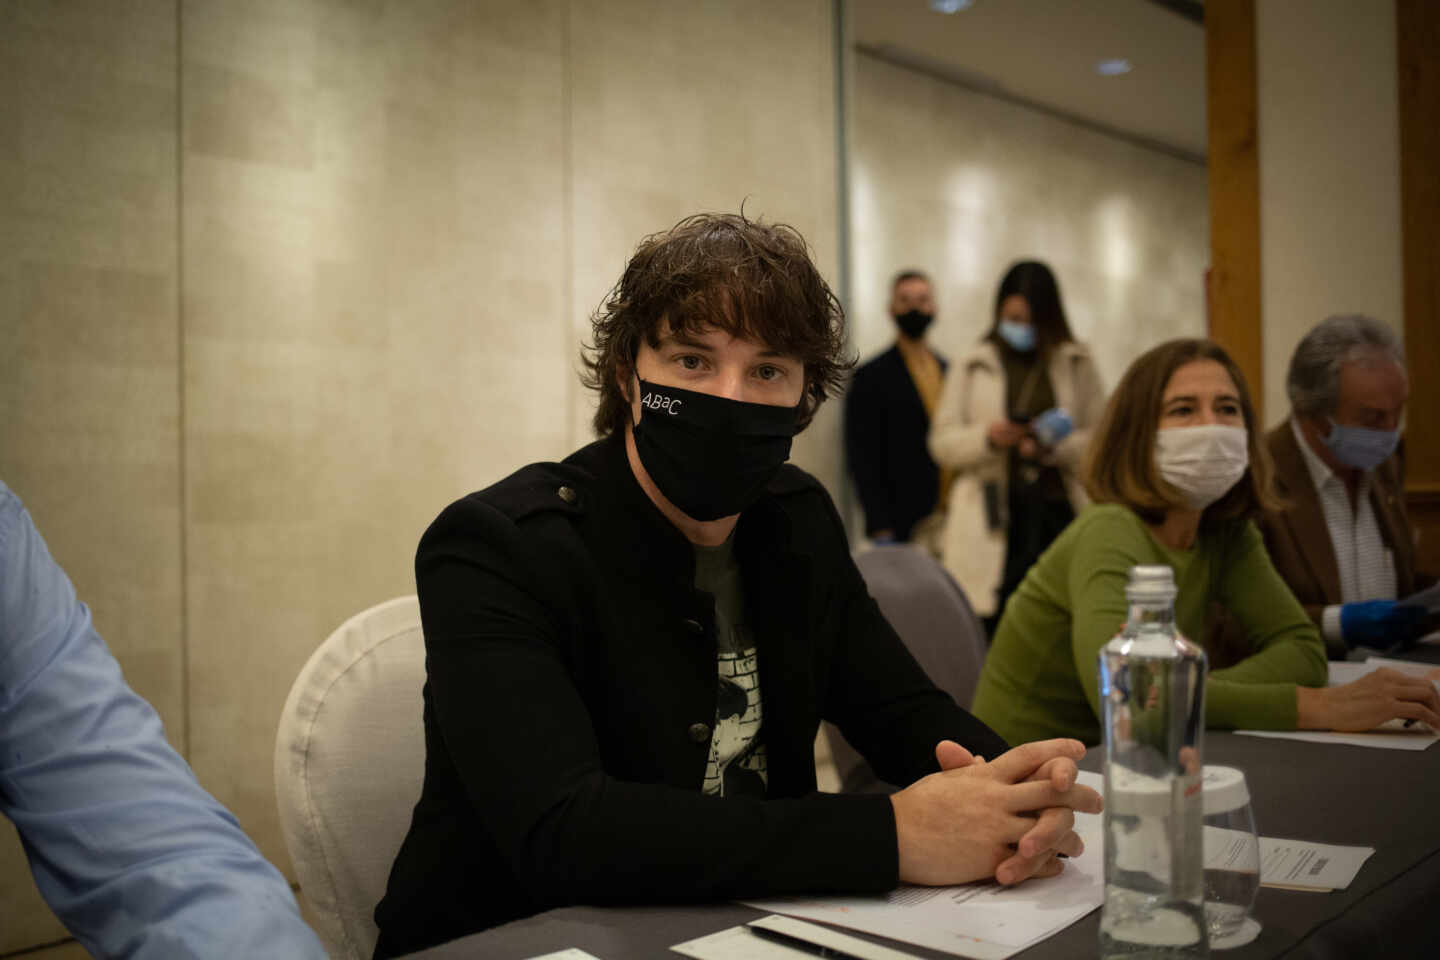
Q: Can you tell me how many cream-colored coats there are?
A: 1